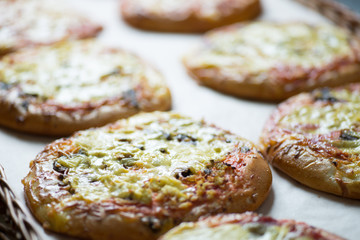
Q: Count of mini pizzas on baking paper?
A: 7